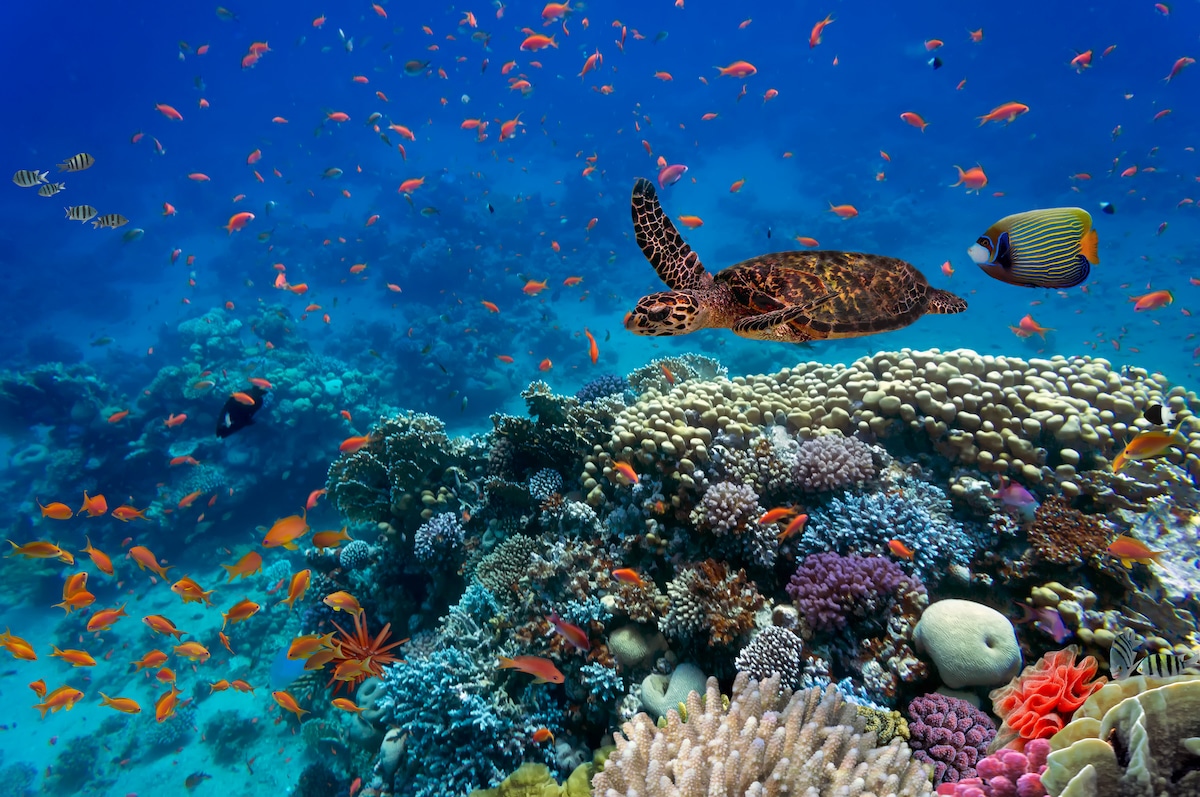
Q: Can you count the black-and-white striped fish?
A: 7